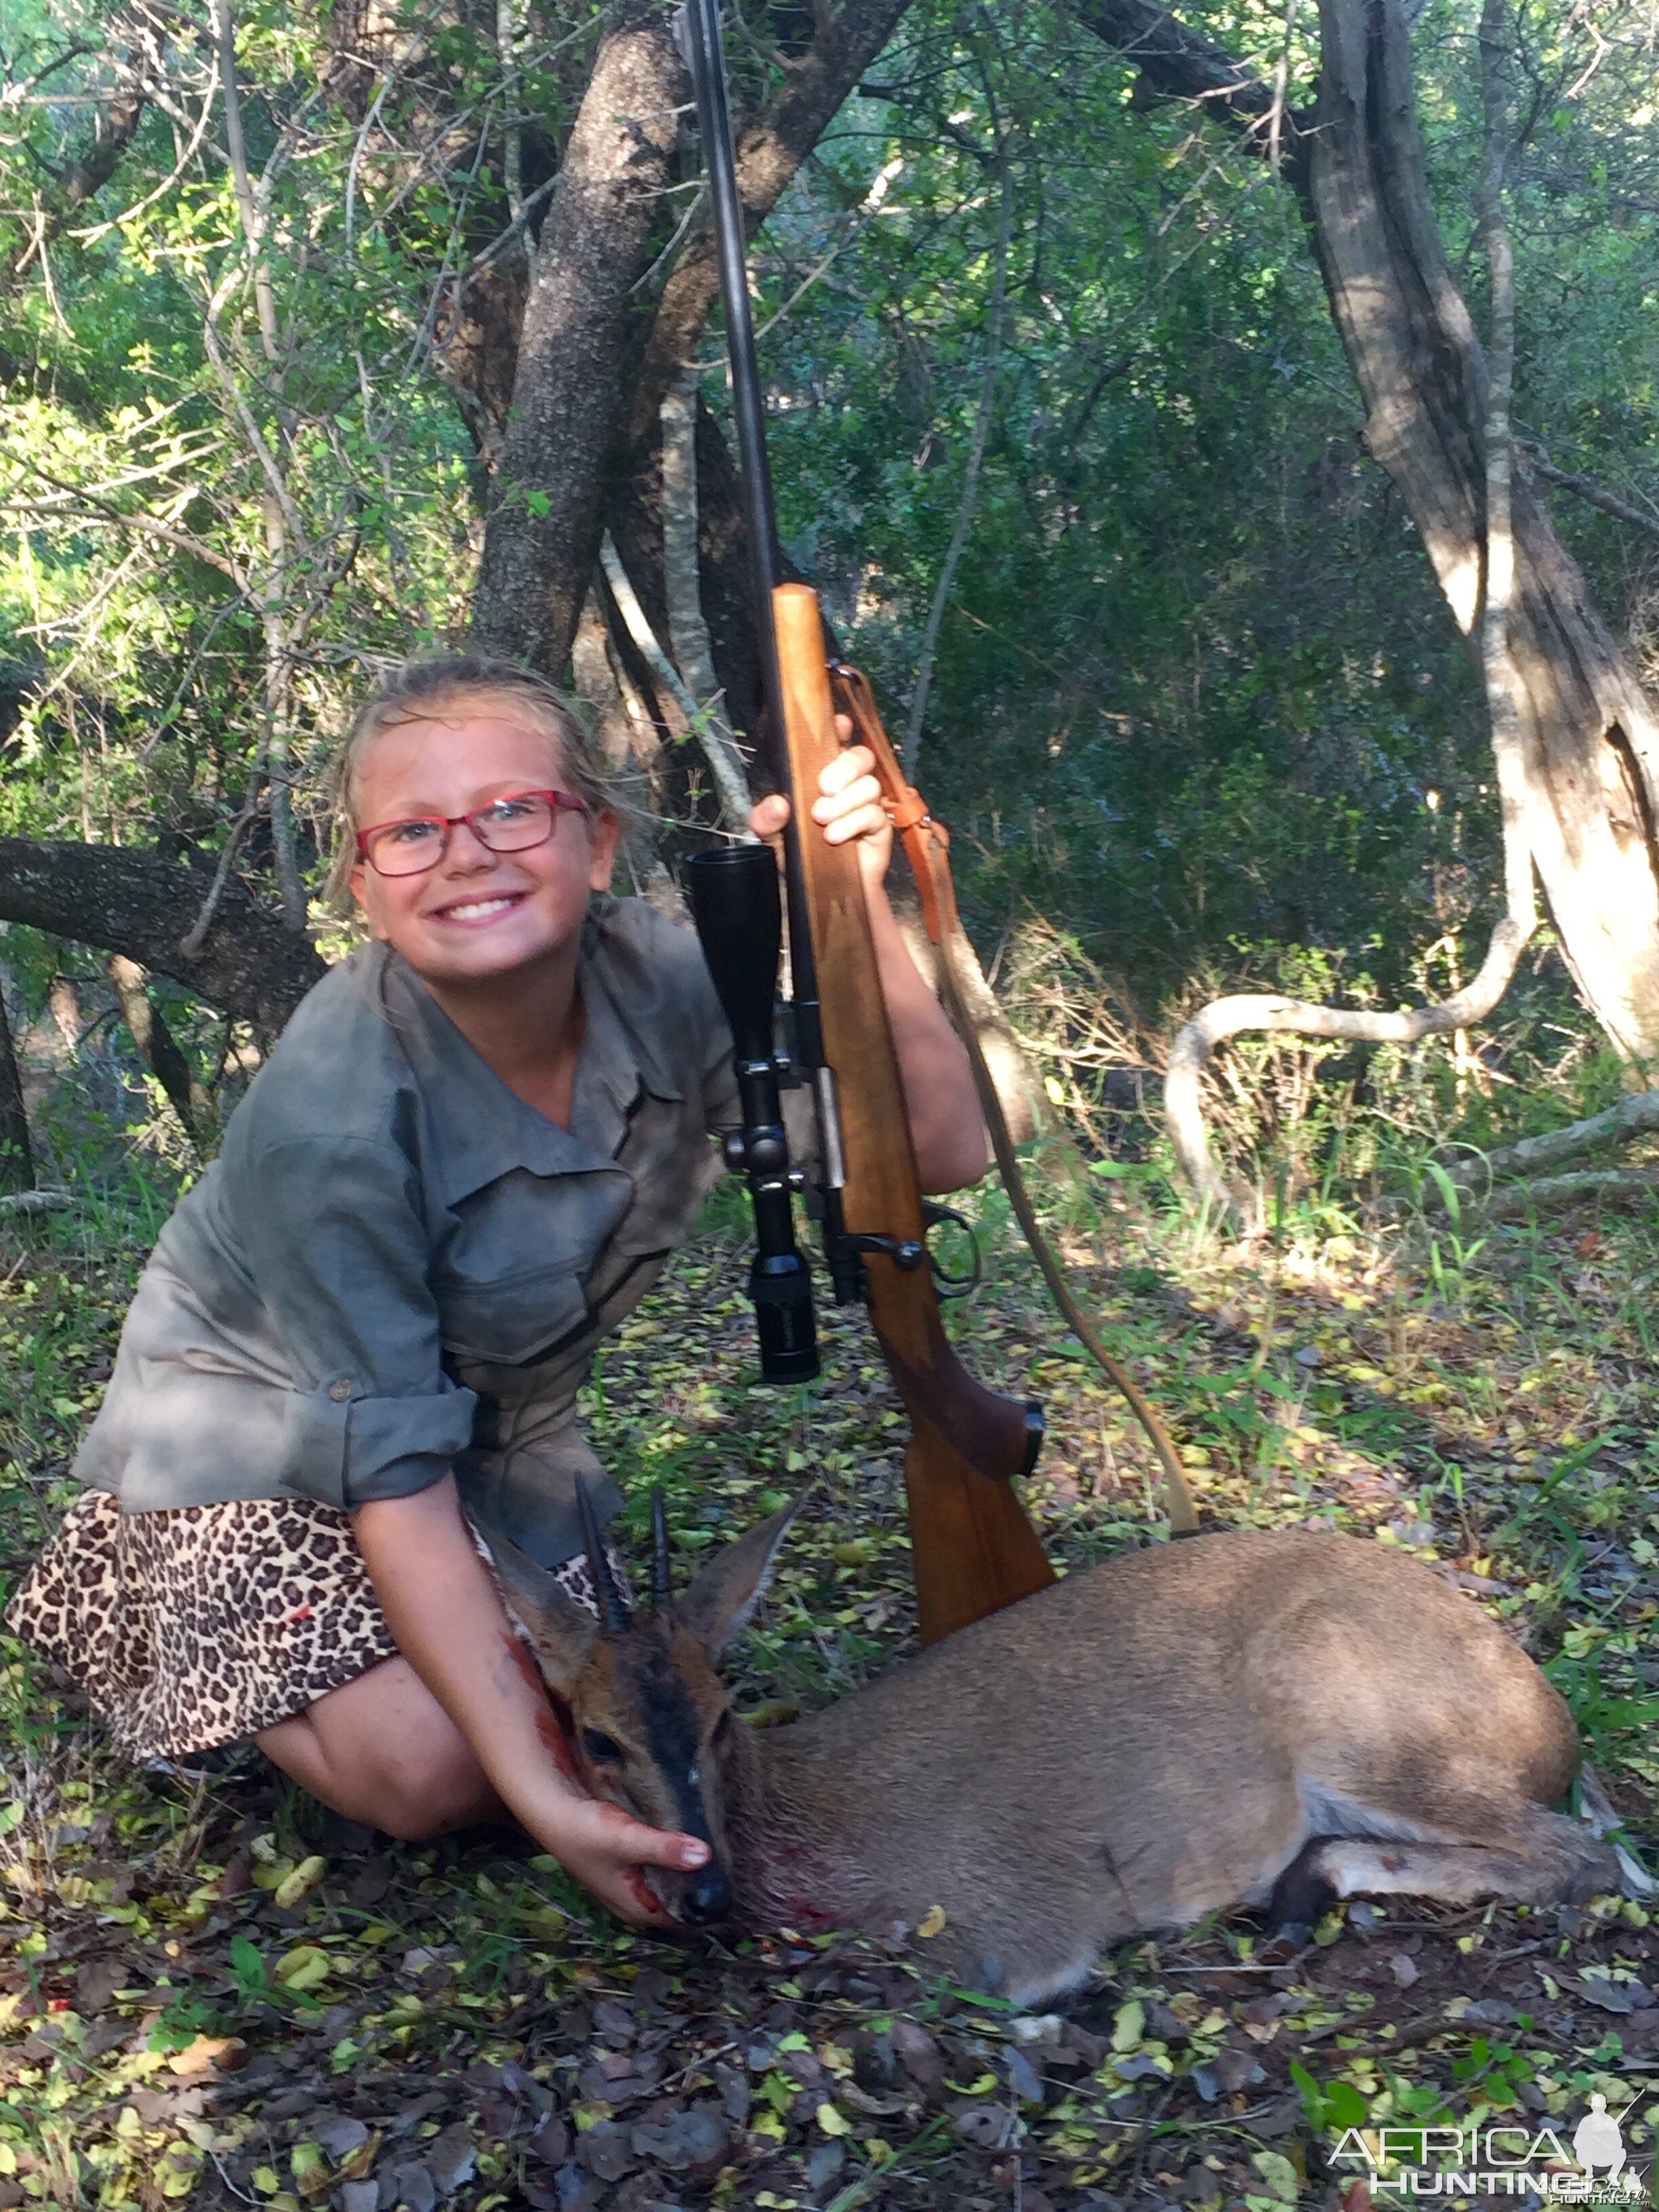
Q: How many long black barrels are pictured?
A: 1